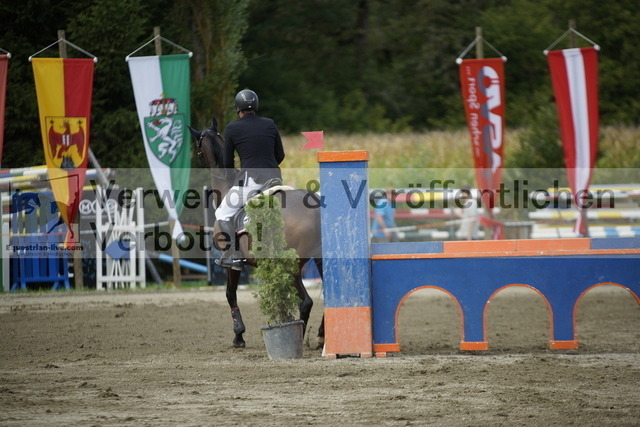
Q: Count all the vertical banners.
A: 5